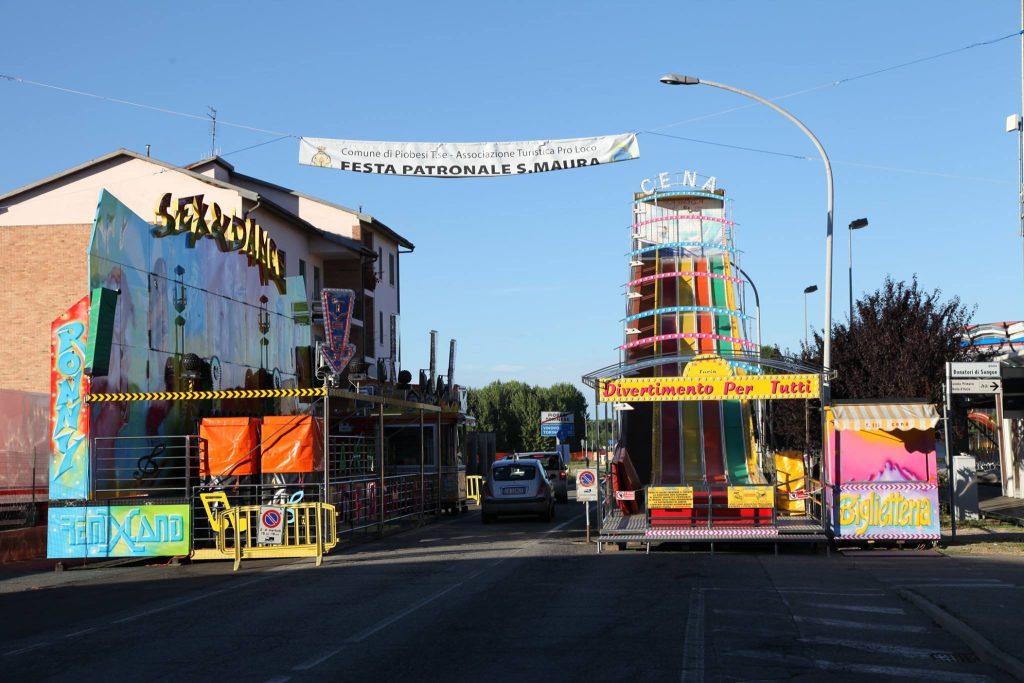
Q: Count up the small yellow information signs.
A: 2